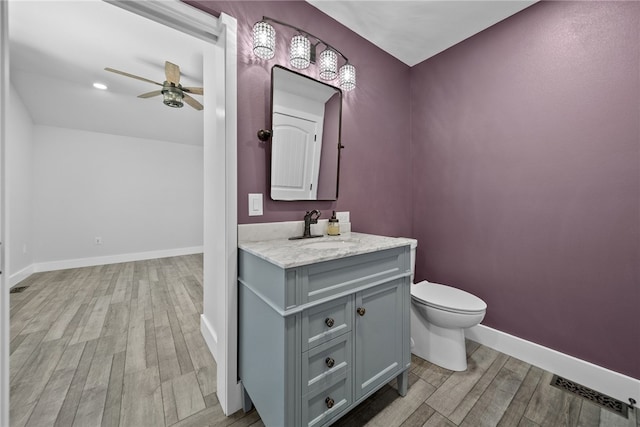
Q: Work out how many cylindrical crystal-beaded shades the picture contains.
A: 4